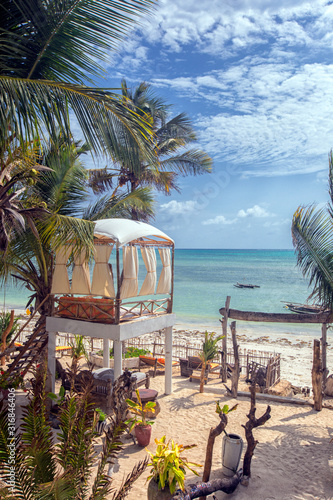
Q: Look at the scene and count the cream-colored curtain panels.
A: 6